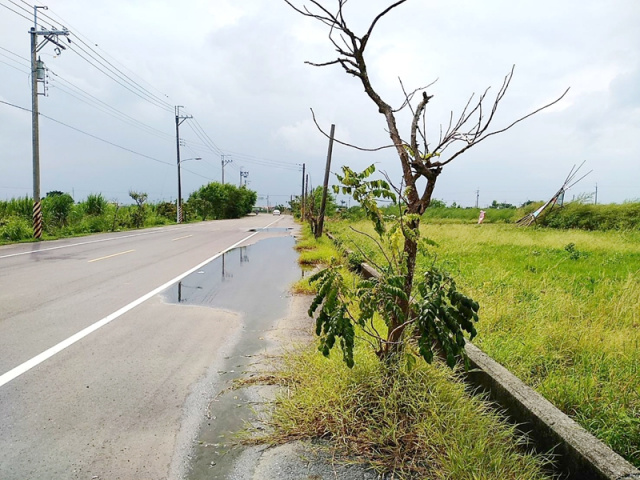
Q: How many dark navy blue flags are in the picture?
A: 0